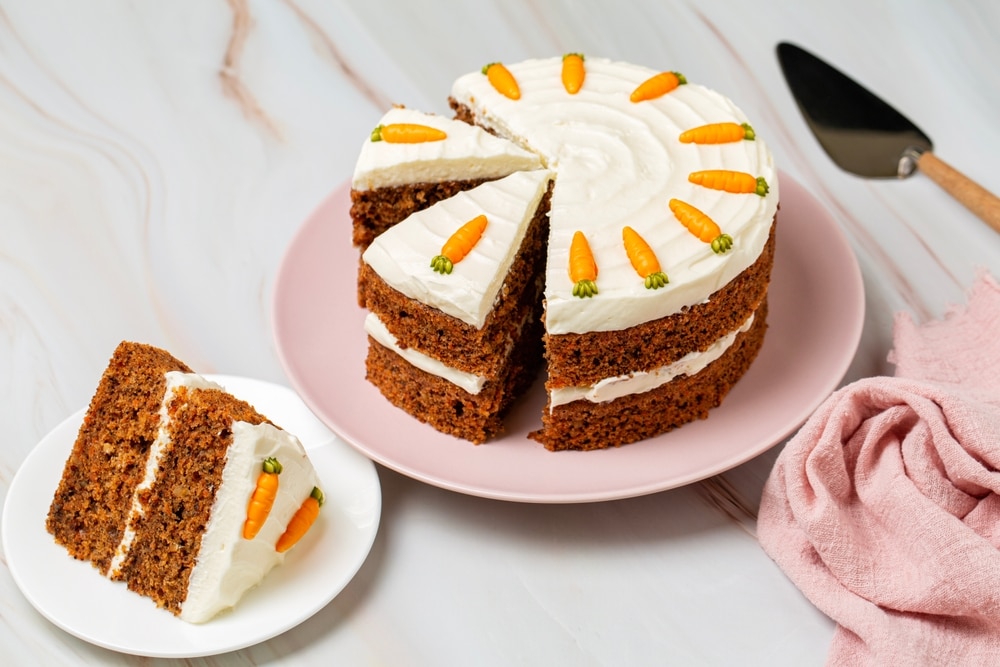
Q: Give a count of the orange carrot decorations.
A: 12